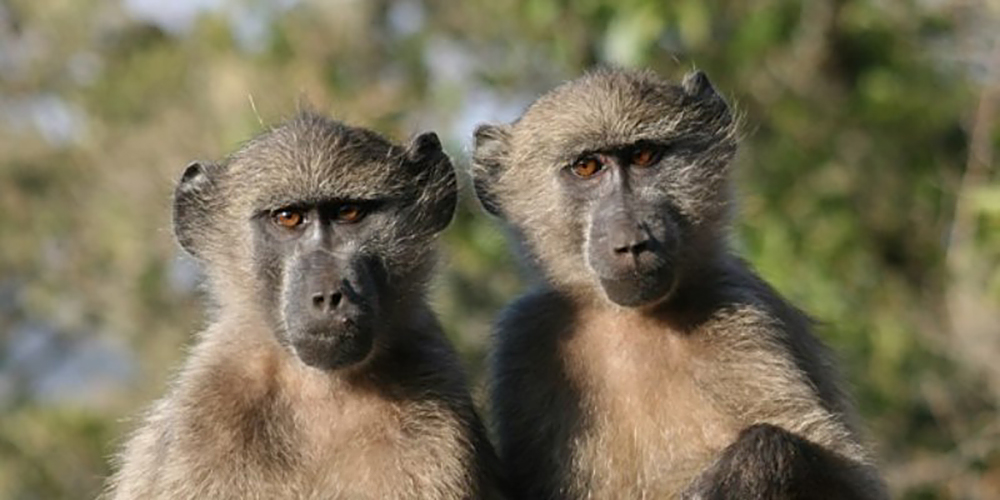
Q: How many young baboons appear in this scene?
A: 2